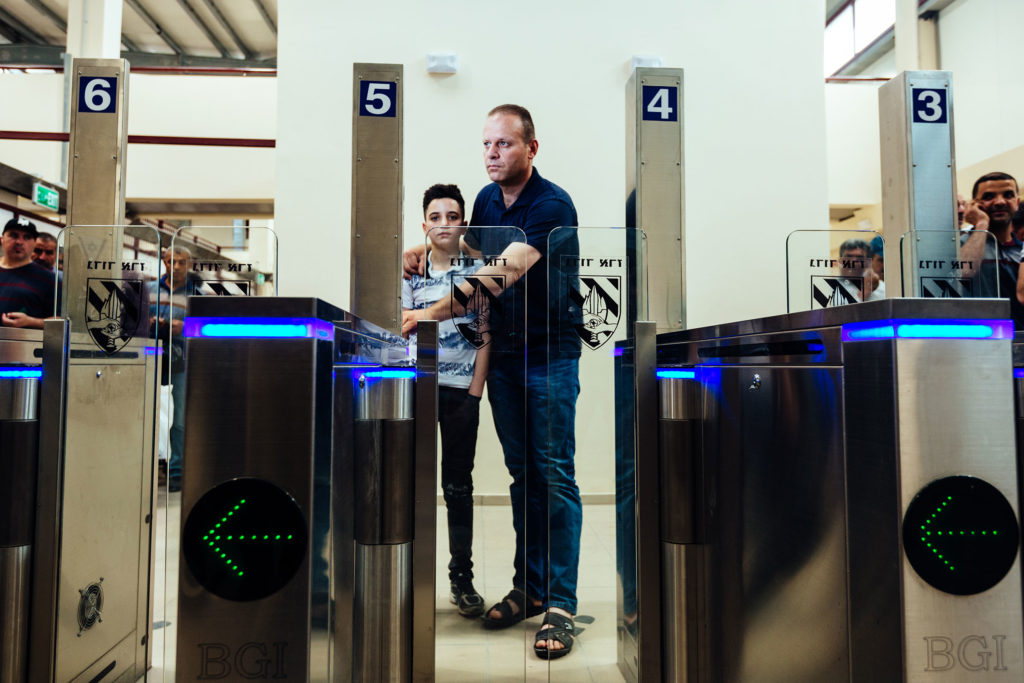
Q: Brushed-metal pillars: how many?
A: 4